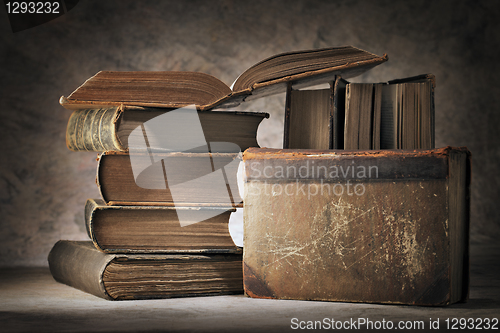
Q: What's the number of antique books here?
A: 8